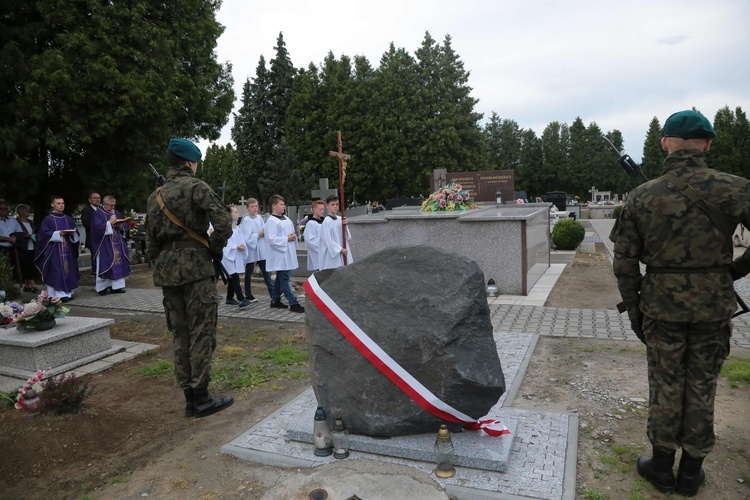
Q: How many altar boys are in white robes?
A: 5